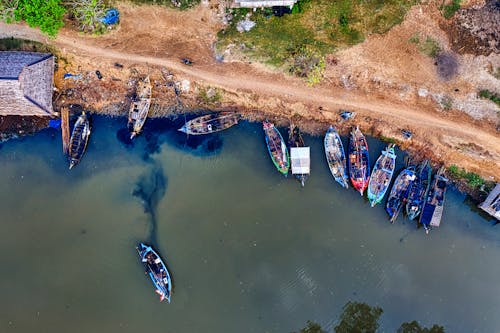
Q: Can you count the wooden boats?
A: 12